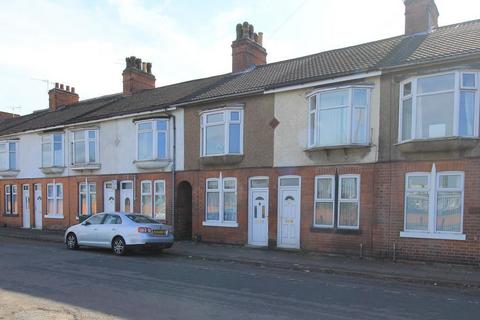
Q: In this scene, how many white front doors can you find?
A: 6